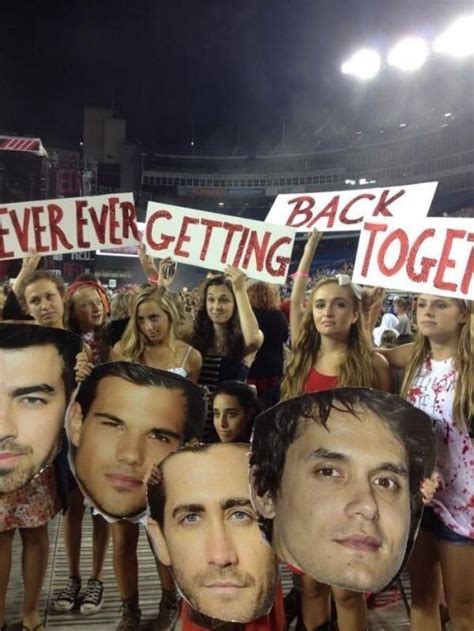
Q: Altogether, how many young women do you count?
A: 7